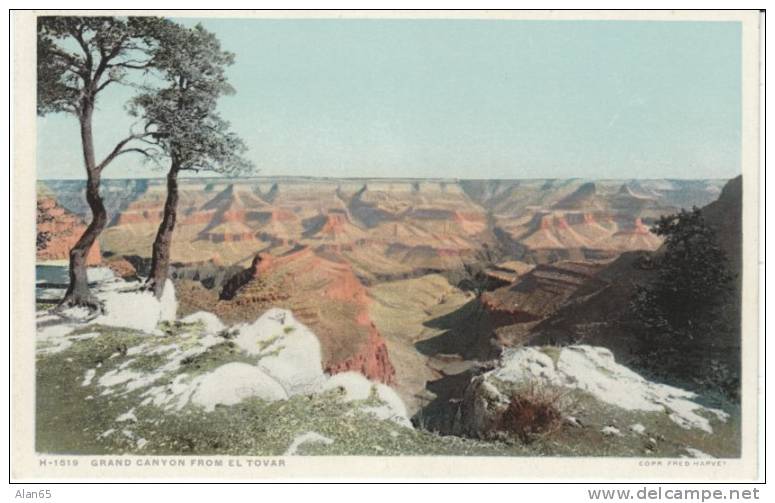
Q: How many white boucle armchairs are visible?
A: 0